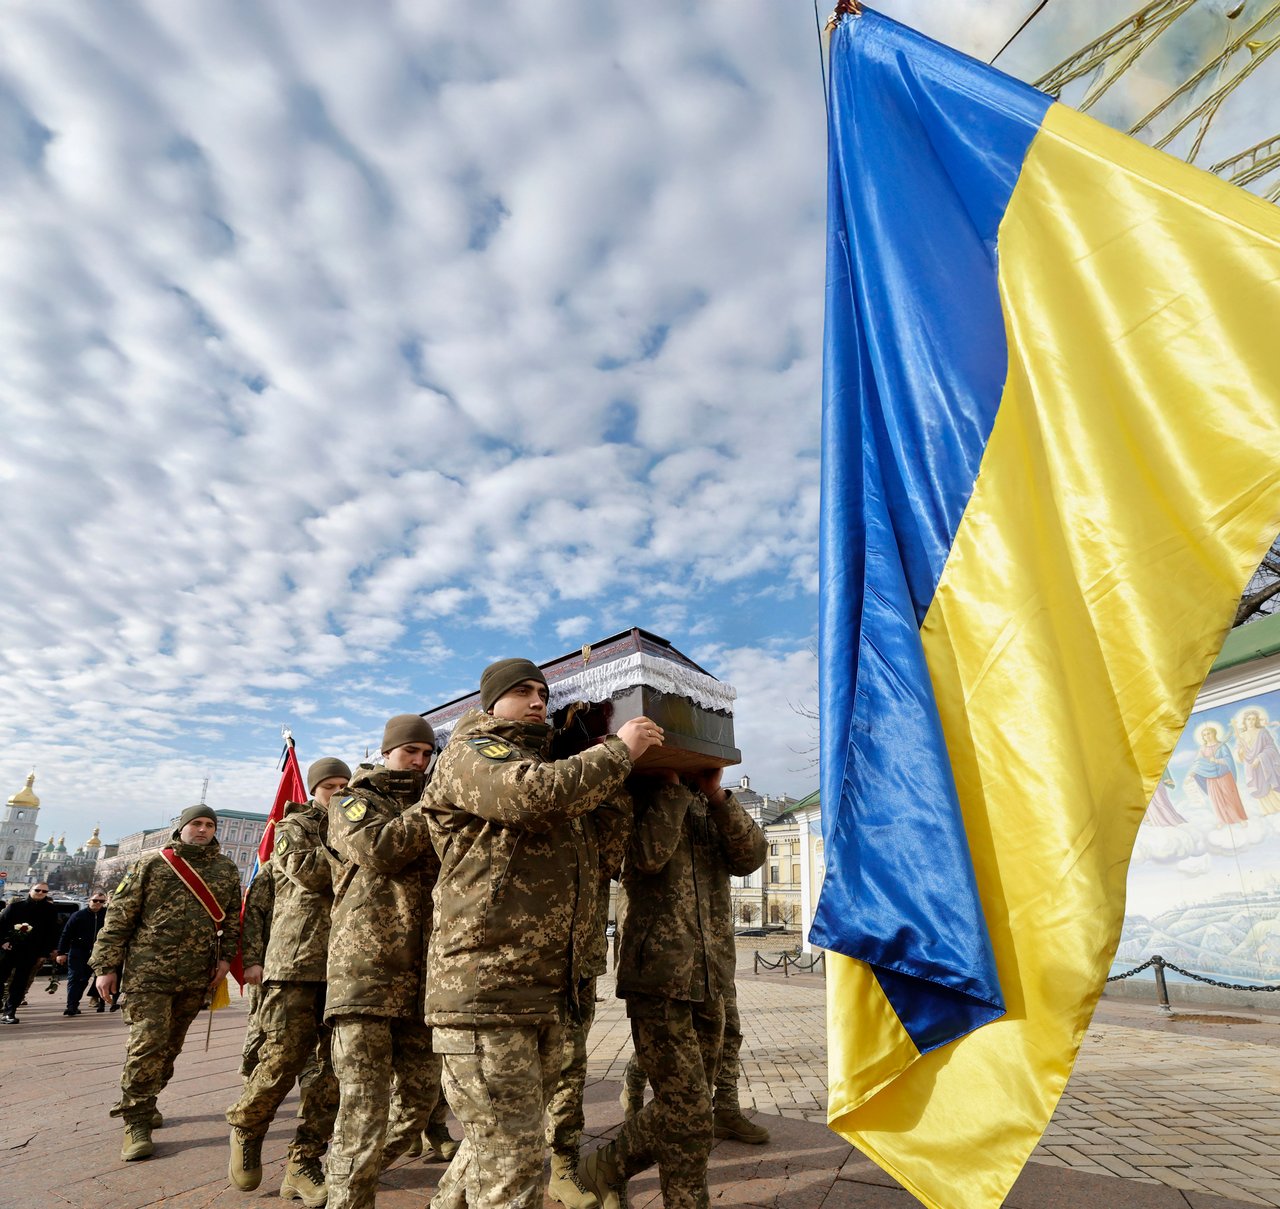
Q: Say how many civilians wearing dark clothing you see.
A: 2